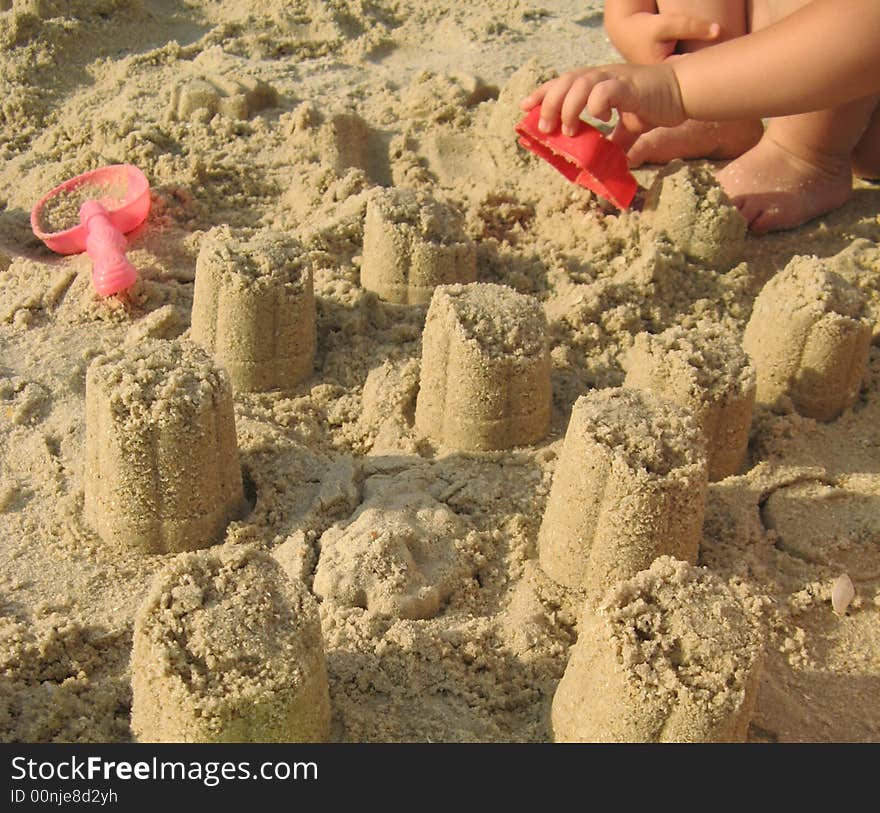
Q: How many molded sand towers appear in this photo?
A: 10